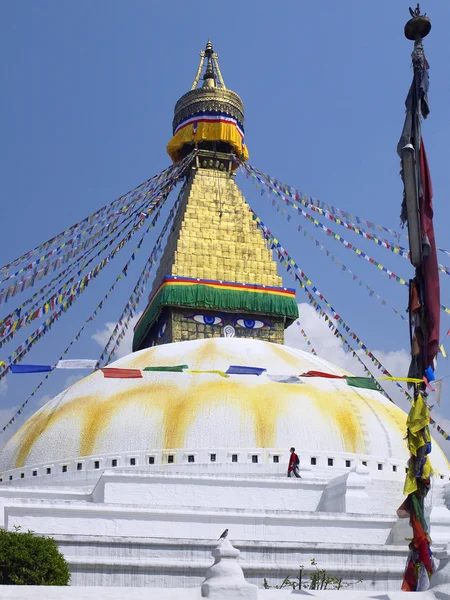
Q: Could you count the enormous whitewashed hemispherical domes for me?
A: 1